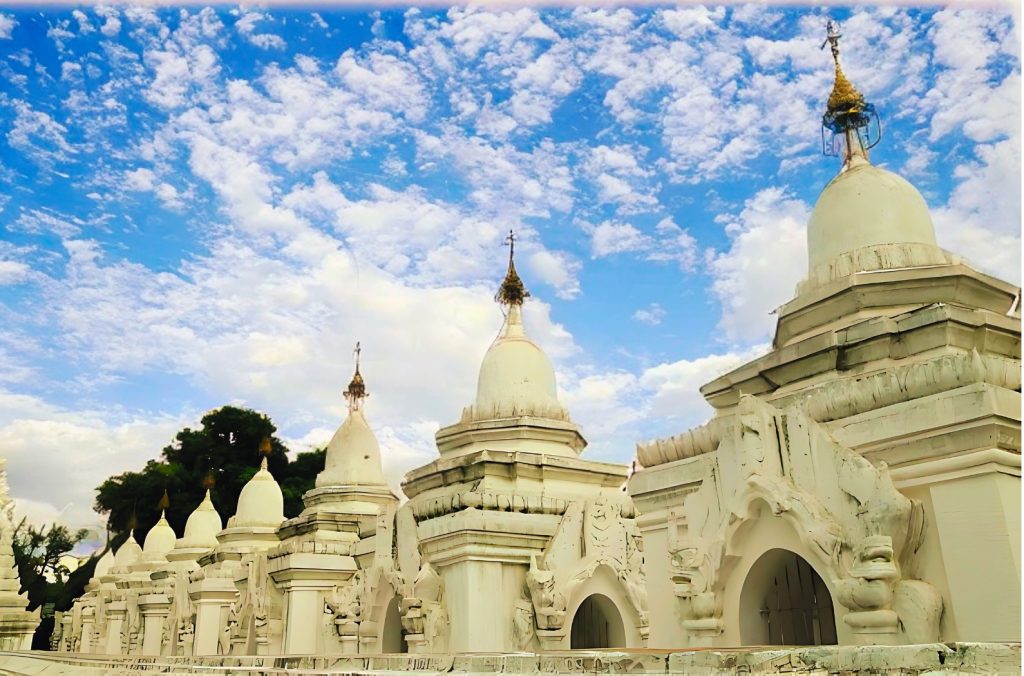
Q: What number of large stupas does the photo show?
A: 3